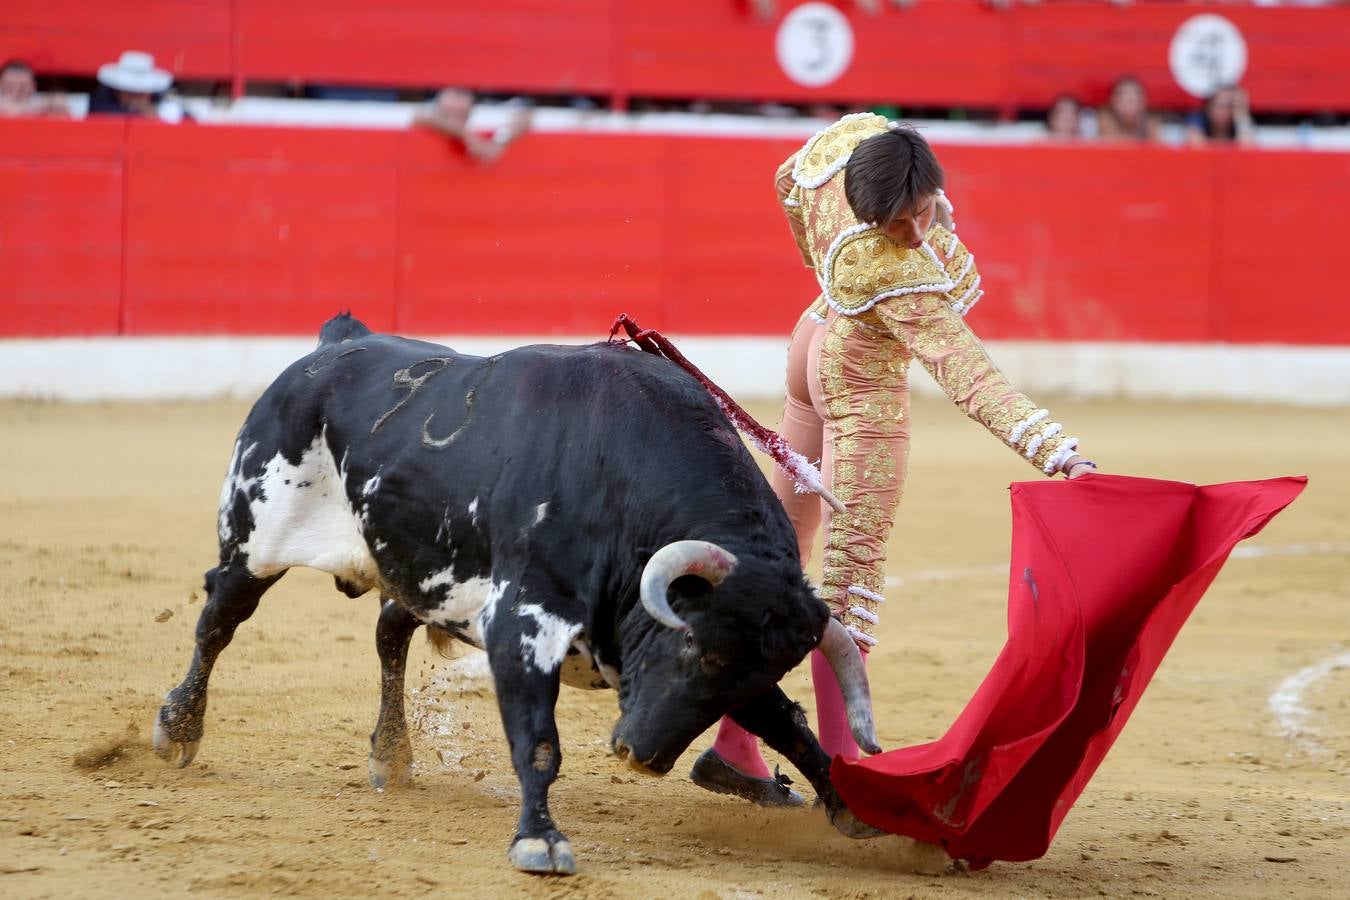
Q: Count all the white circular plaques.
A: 2